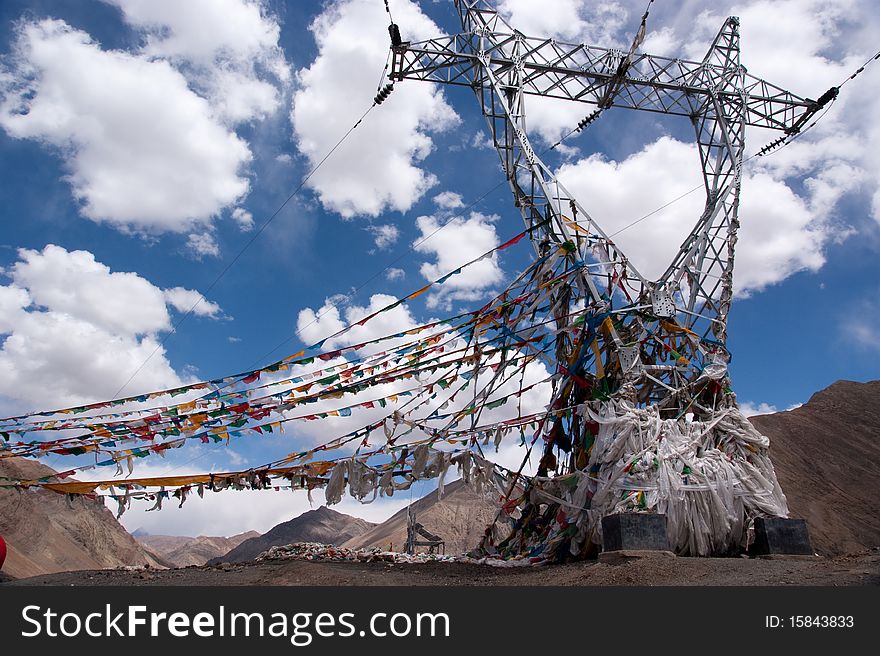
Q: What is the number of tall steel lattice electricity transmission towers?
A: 1